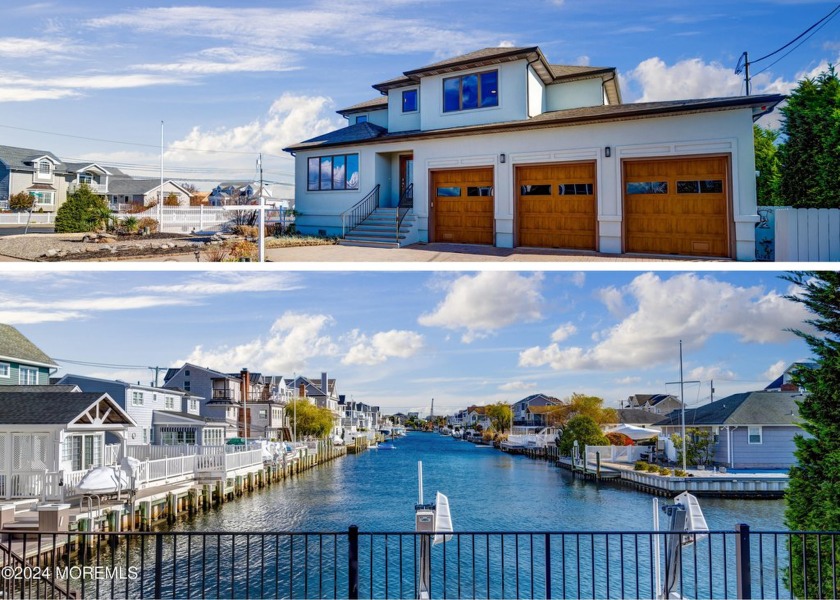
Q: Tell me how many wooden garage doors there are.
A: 3